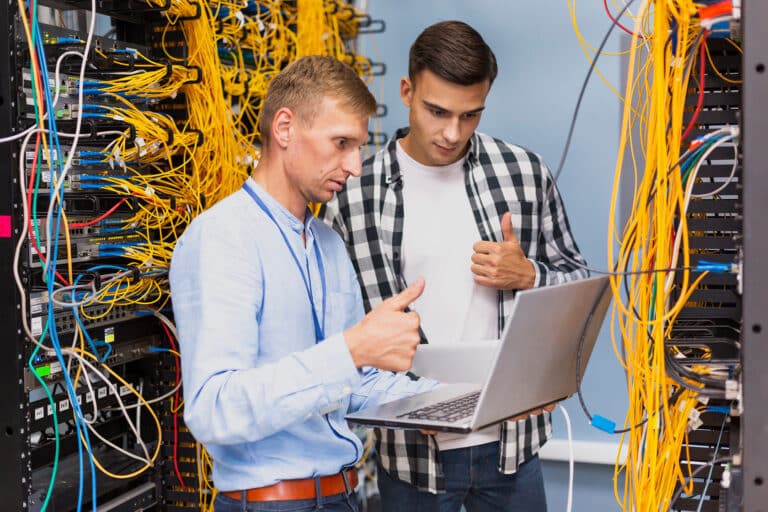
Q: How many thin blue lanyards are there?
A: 1